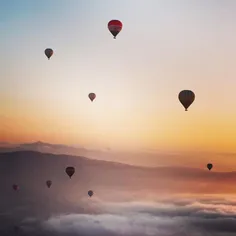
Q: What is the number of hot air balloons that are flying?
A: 9